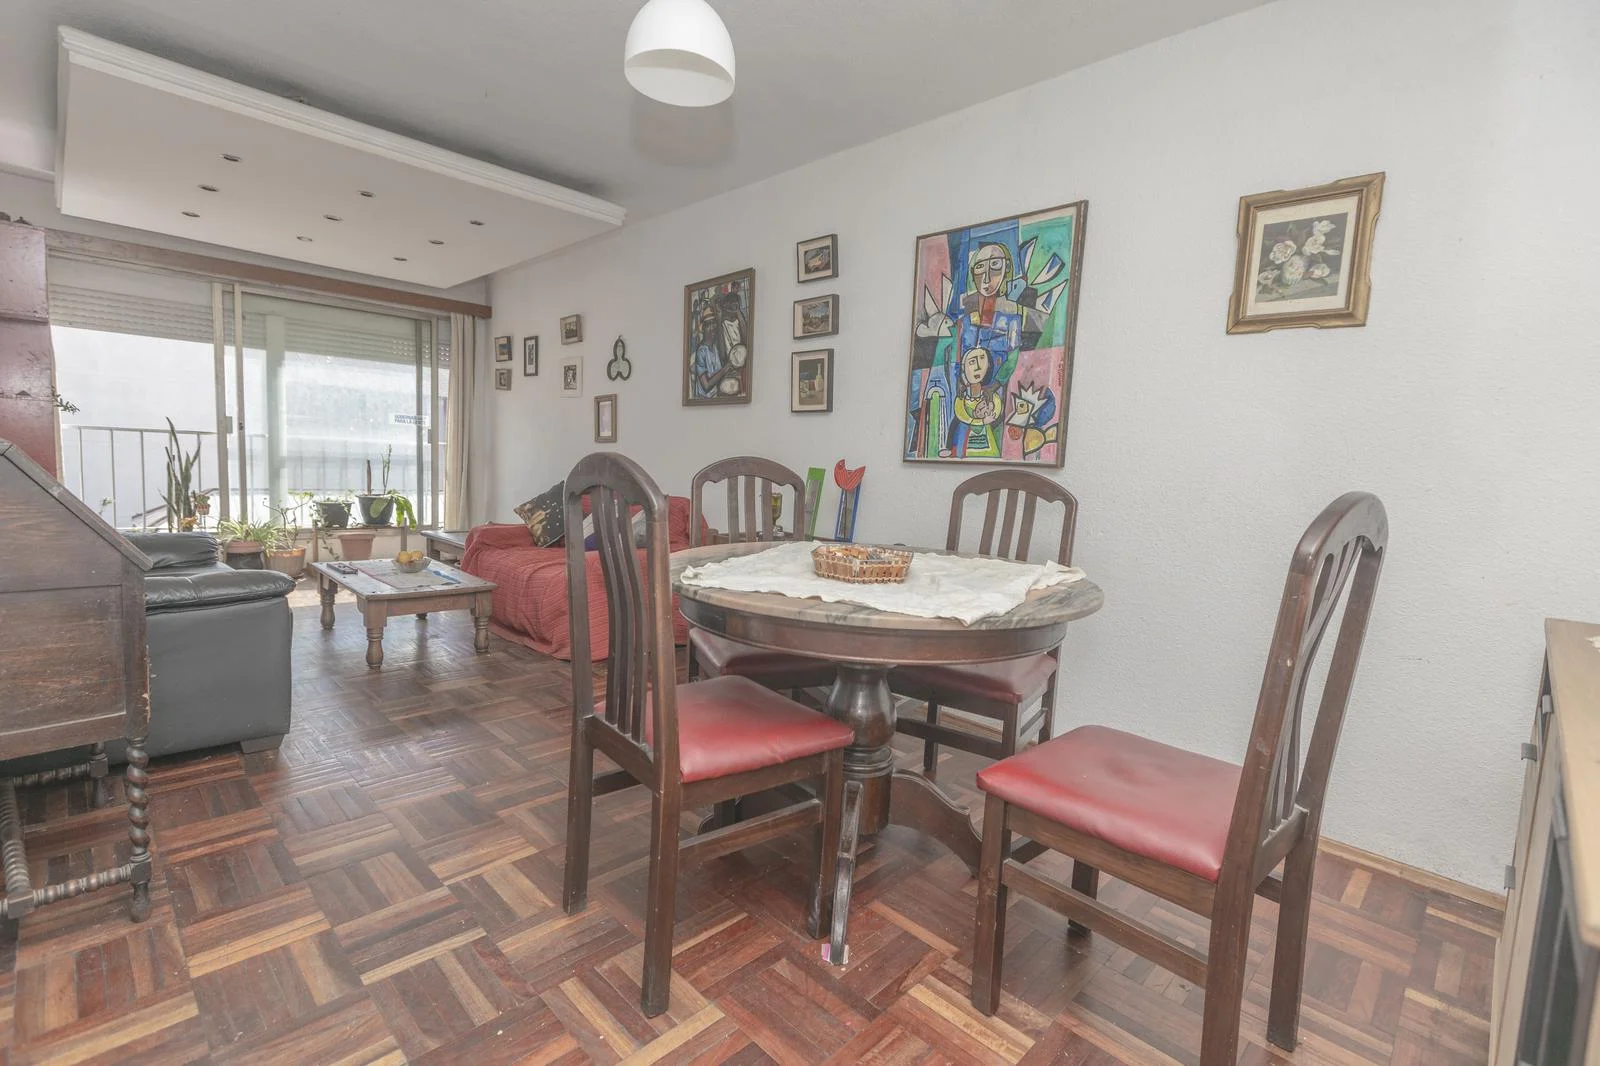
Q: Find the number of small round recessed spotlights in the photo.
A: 9